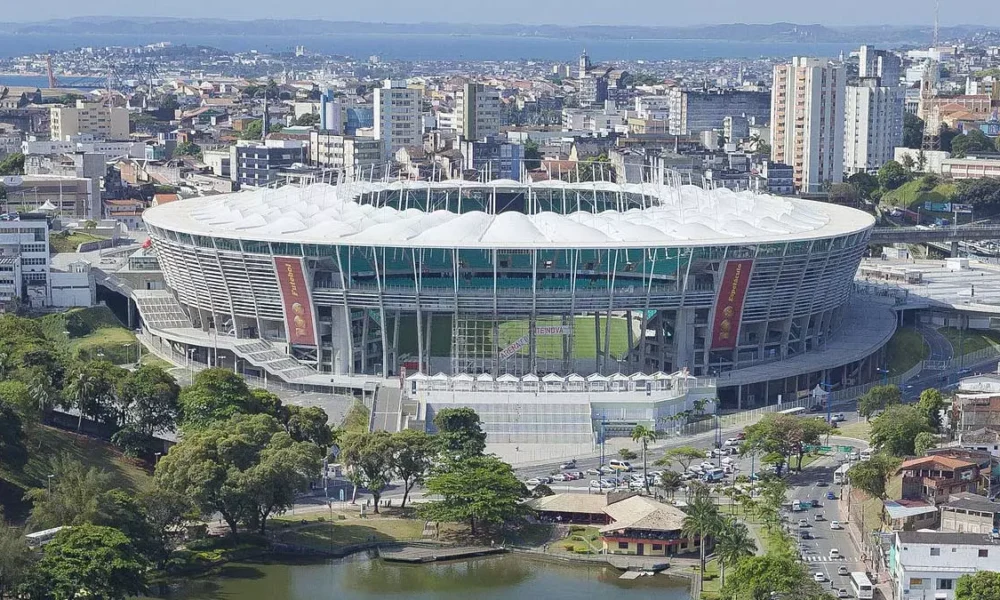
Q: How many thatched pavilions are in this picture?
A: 2